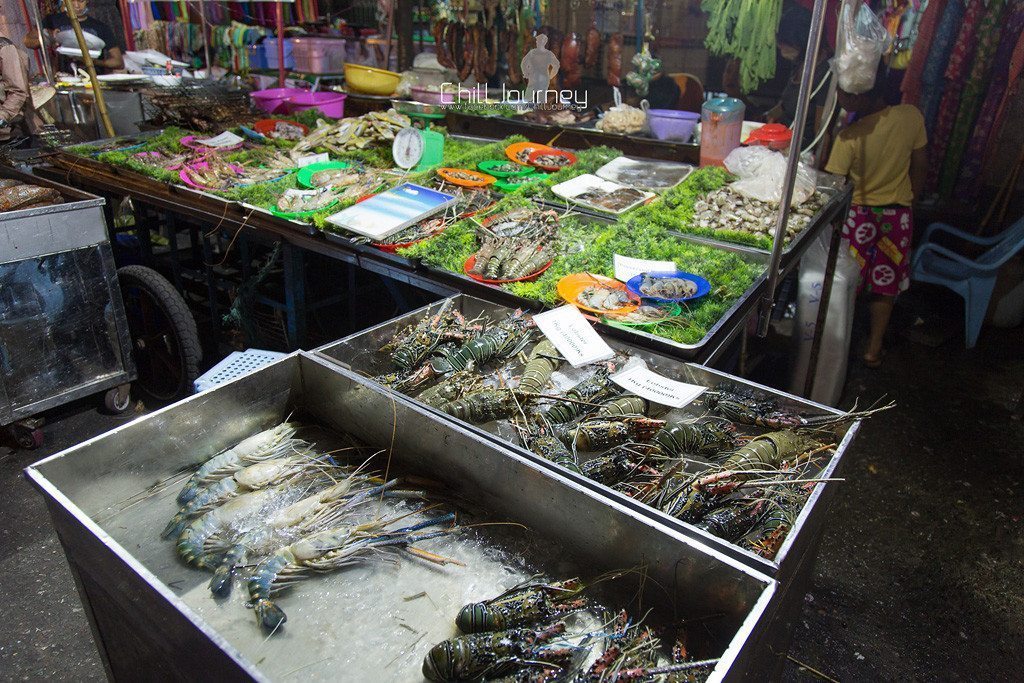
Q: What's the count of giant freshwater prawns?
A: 5